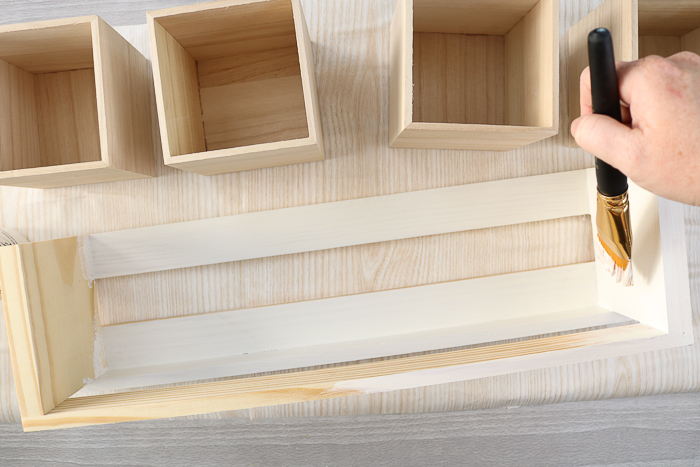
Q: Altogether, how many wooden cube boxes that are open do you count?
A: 4